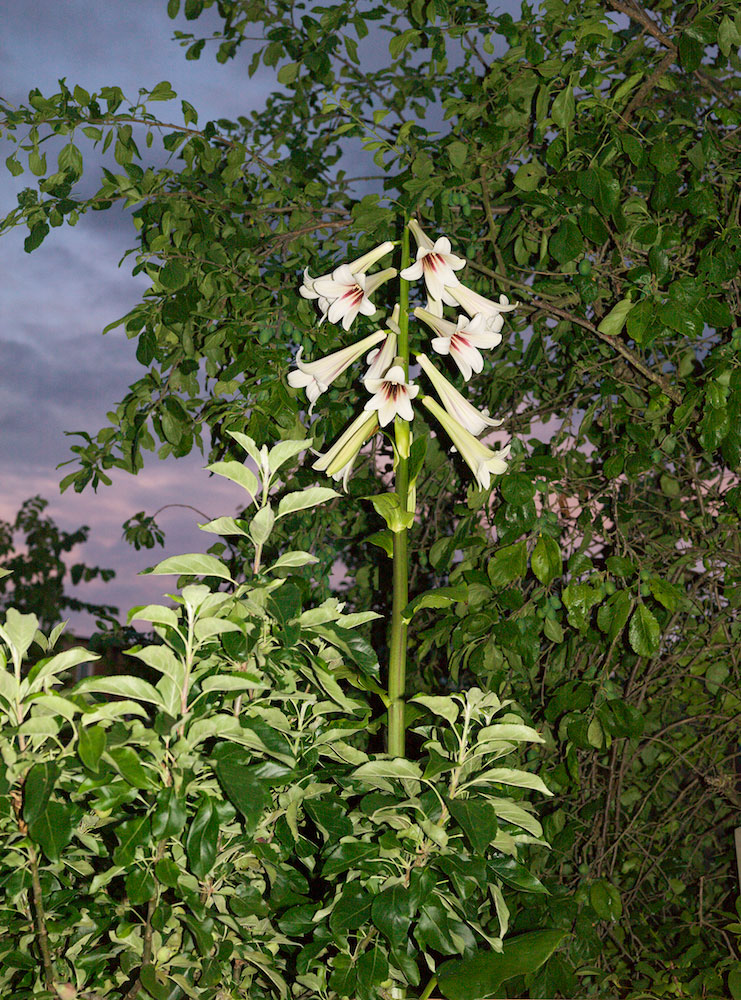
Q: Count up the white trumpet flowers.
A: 11